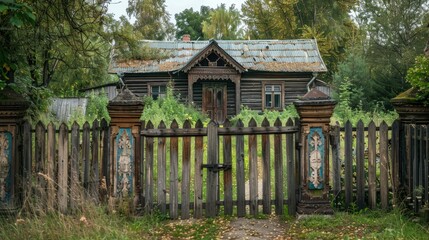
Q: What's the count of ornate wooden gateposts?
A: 4